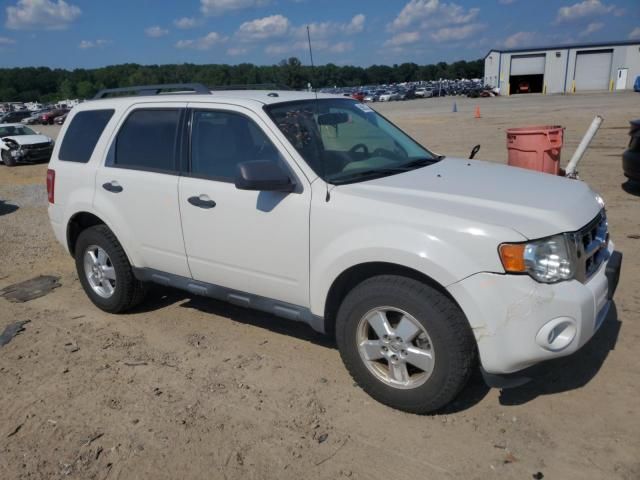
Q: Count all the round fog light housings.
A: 1